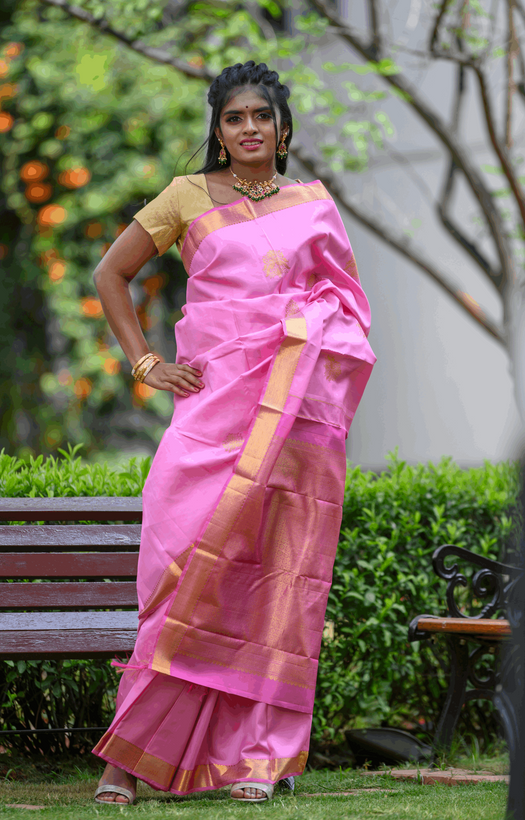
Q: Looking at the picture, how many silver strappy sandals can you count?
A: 2